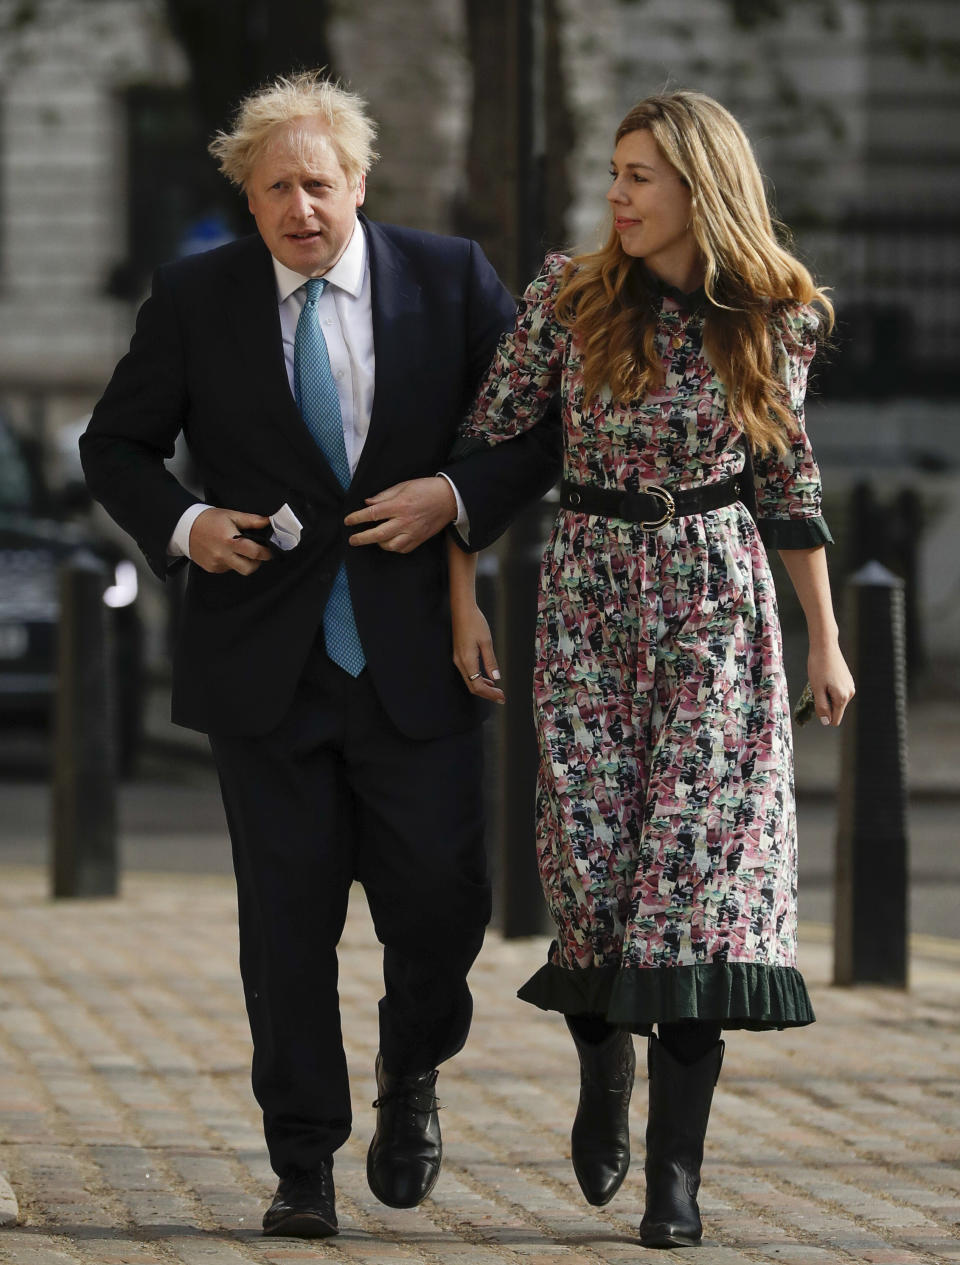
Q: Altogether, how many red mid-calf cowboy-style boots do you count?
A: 0